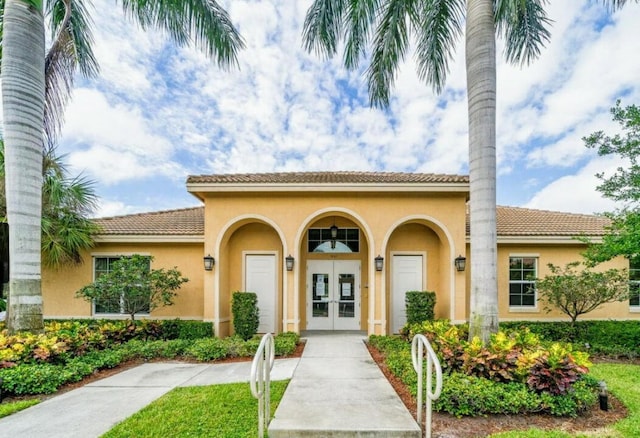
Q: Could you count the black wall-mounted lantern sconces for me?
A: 4